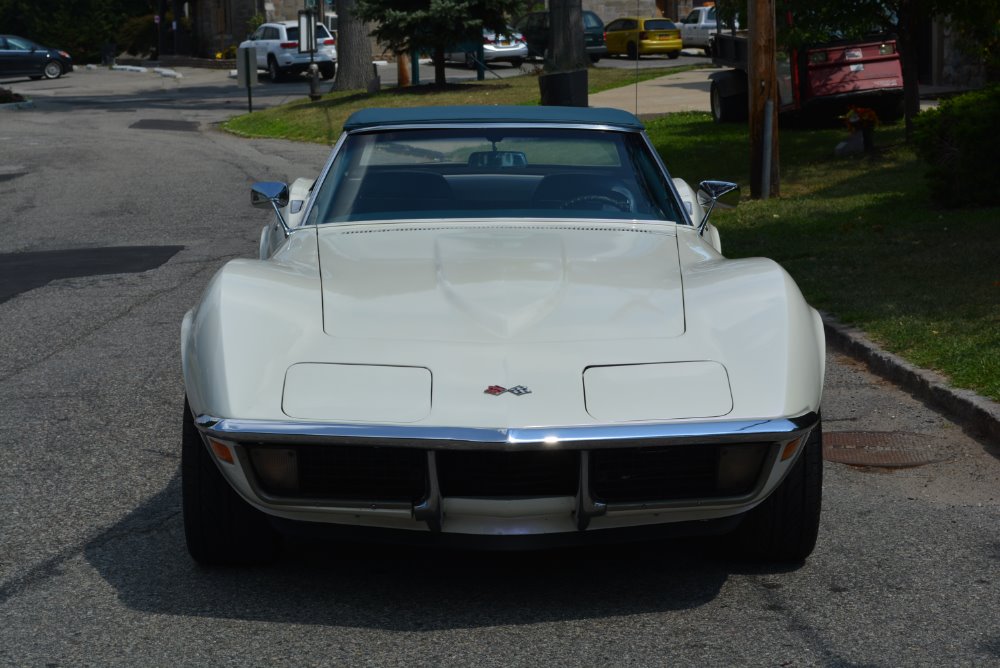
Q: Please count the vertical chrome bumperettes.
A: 2